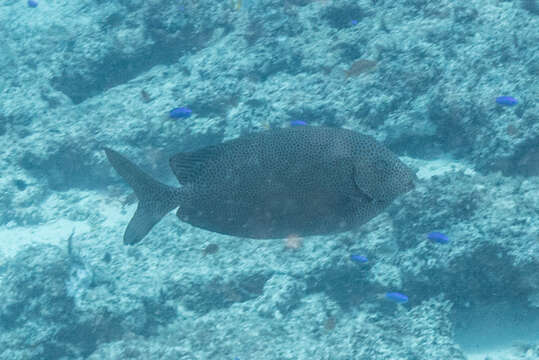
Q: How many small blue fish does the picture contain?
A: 8